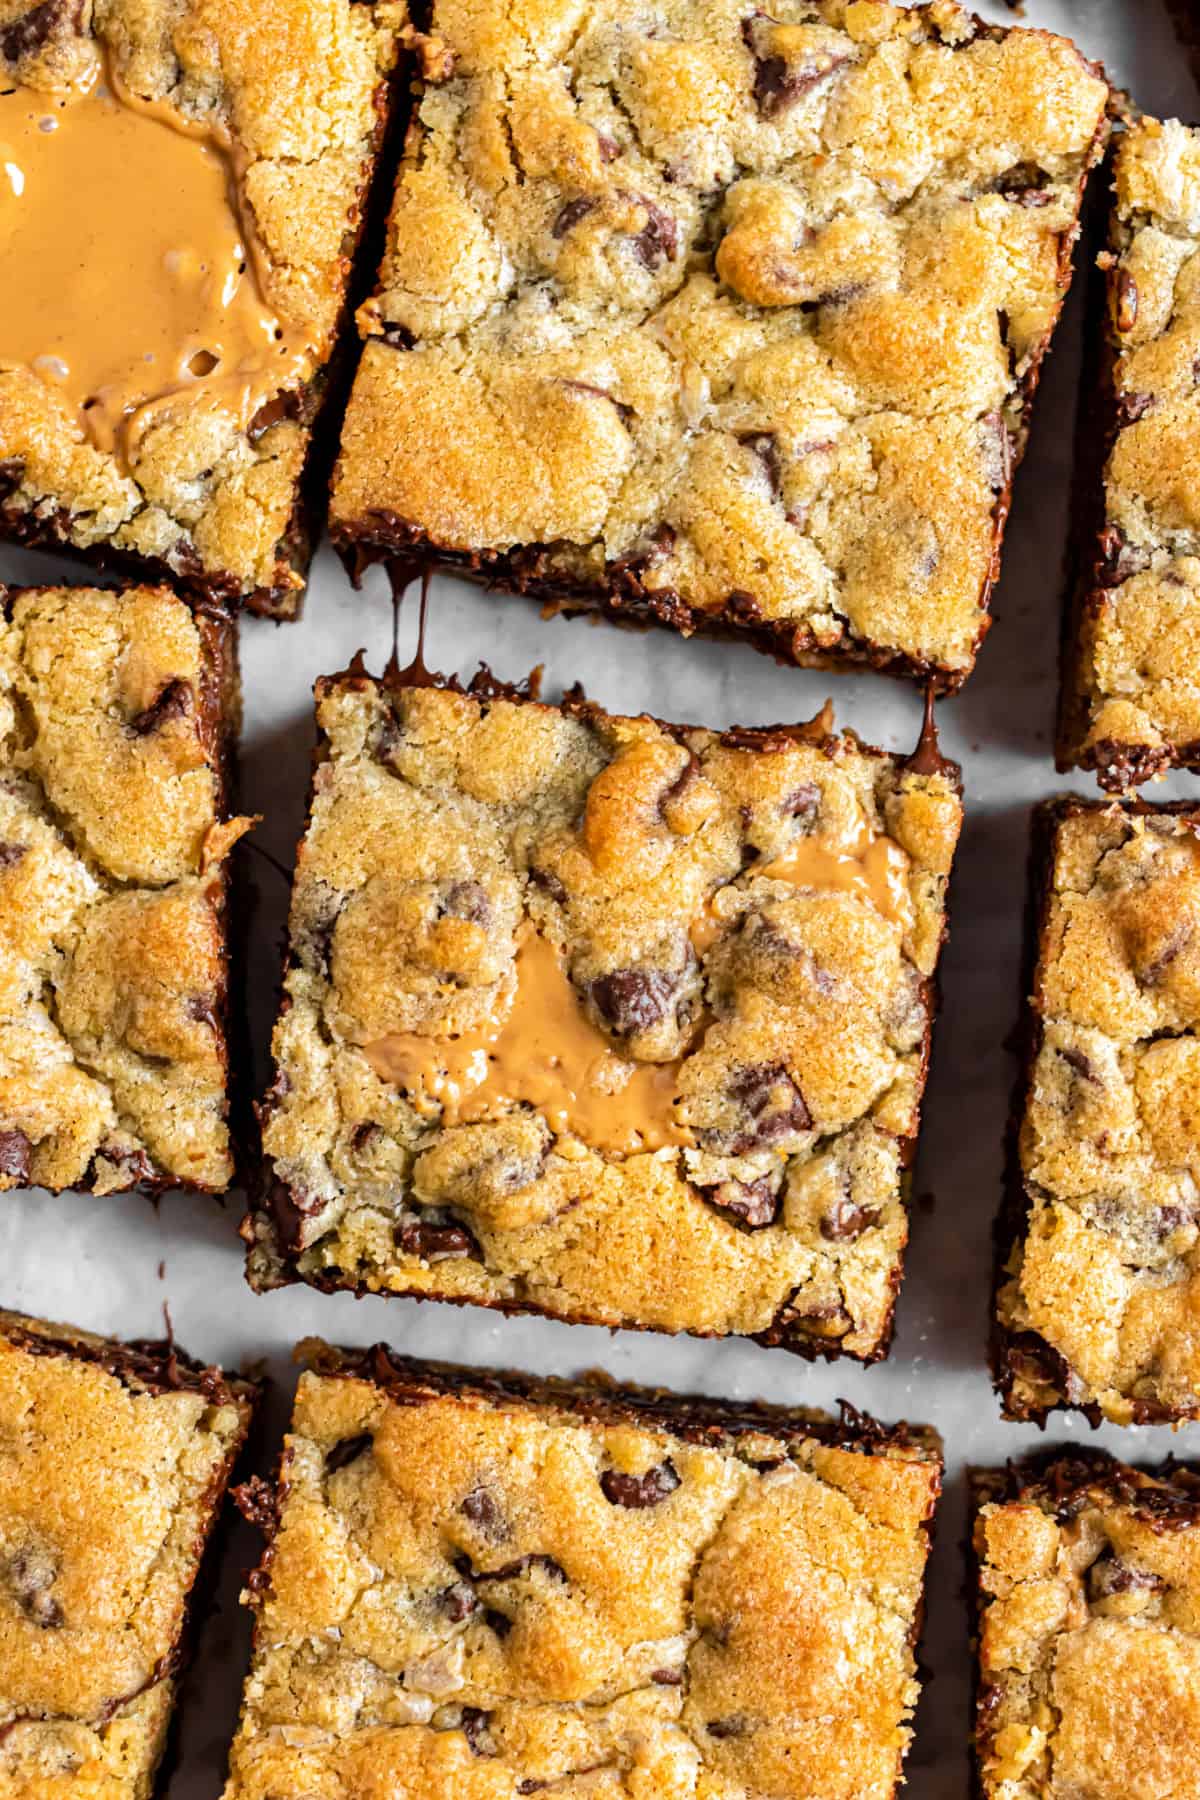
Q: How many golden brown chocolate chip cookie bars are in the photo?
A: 9